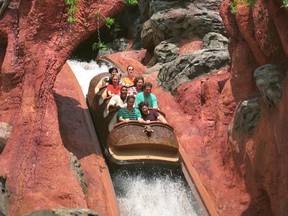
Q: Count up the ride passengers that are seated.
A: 8